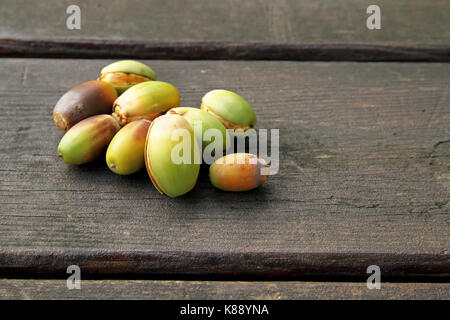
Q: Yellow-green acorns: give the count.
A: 7